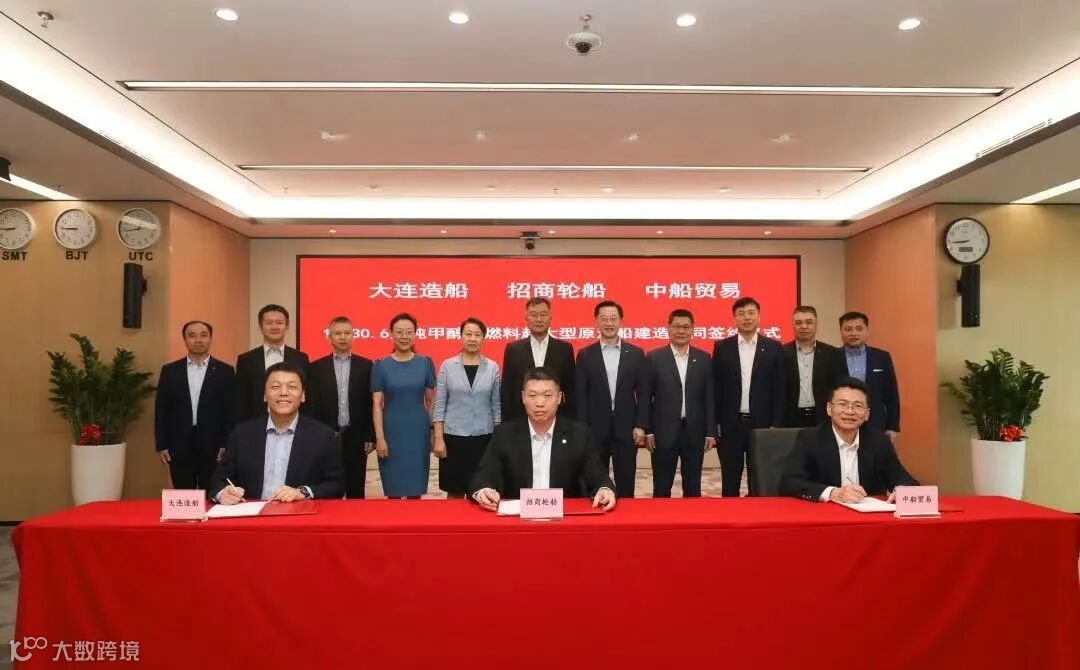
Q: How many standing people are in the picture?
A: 11